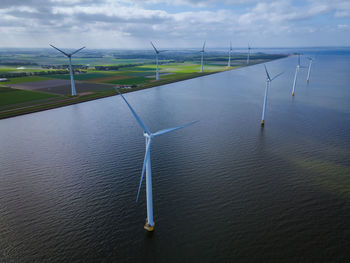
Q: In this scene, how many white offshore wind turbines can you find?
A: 4